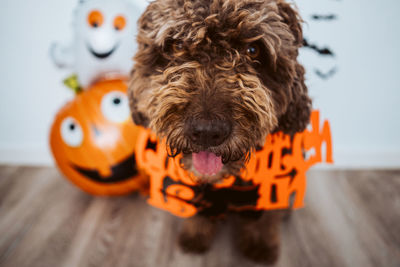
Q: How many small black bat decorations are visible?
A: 3